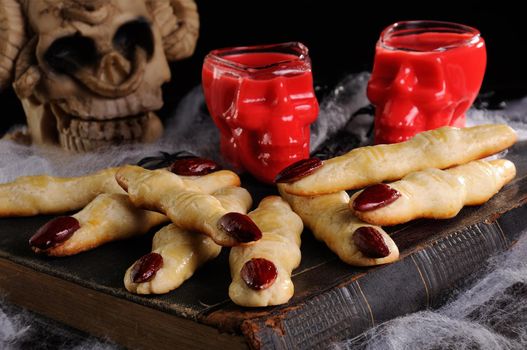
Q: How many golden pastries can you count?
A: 8